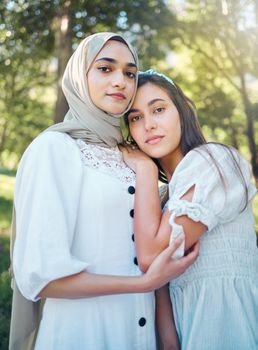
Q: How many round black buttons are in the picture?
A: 5